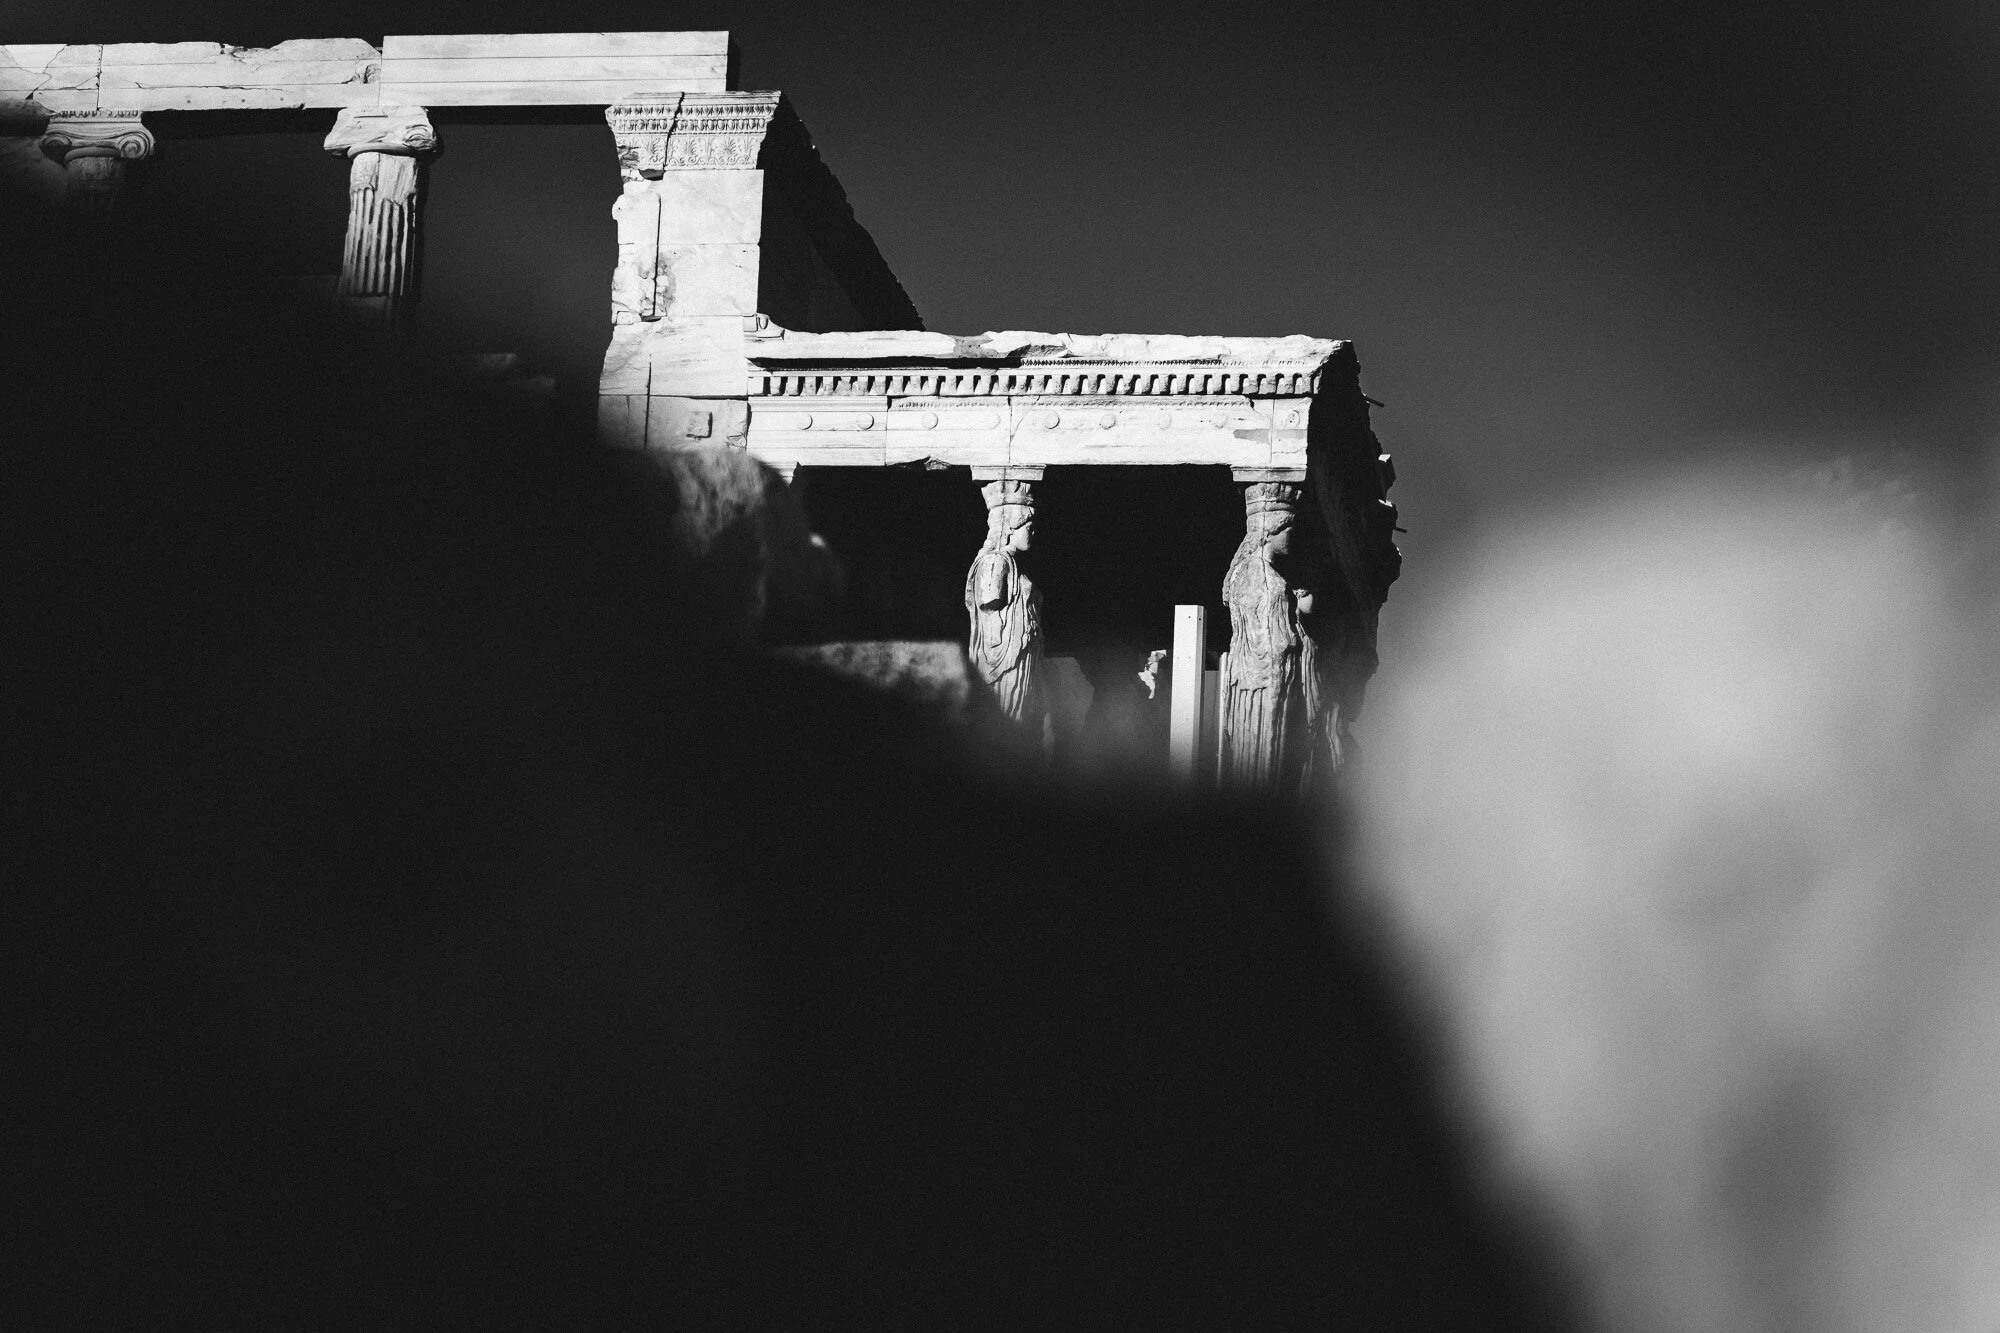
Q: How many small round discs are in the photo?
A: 9